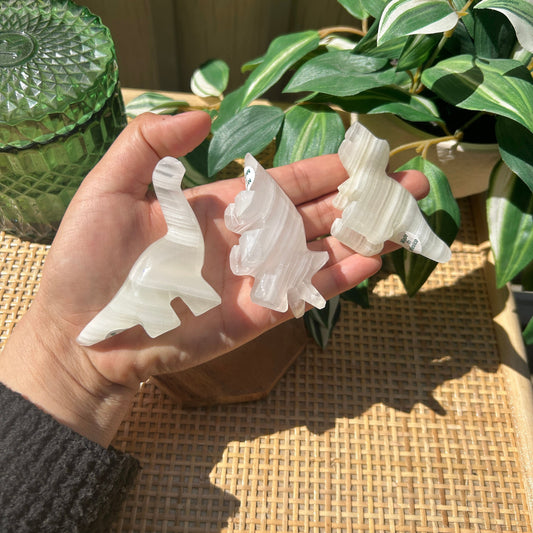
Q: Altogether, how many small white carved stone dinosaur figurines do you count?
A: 3